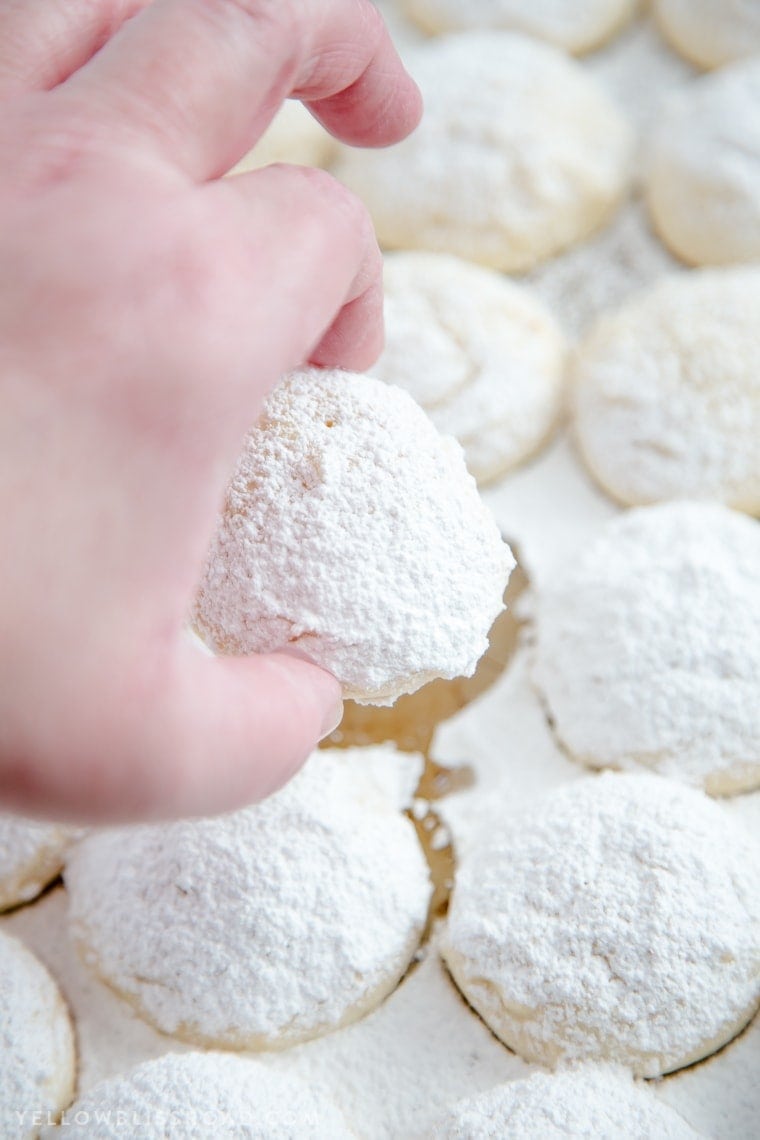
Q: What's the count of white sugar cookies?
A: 15